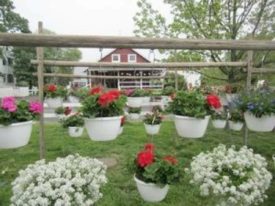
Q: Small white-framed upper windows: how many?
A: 2